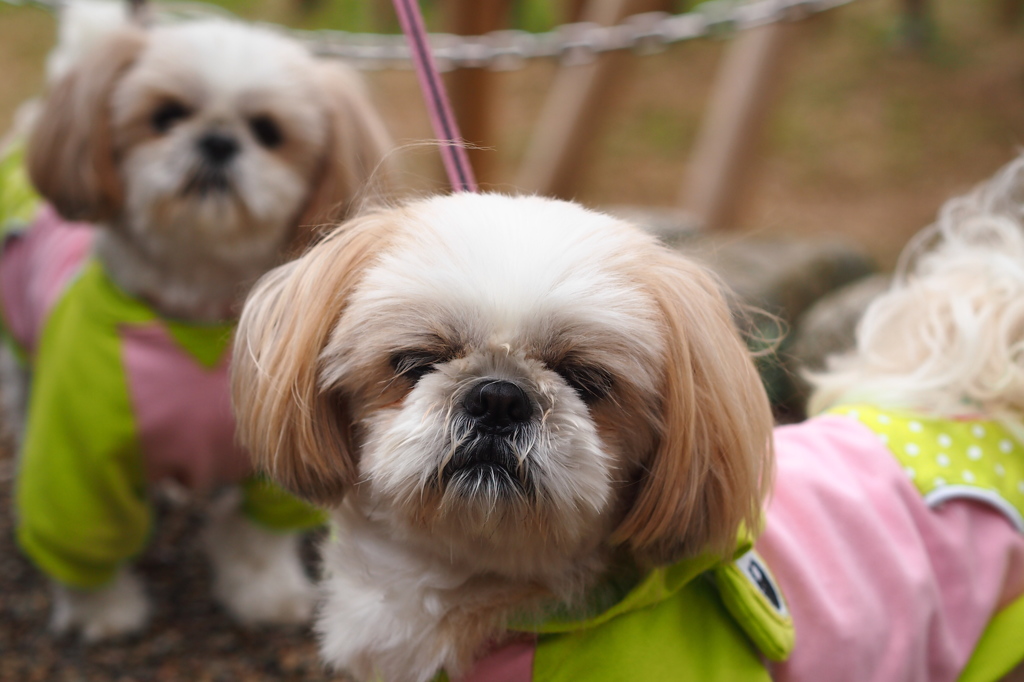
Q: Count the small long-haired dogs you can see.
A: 2